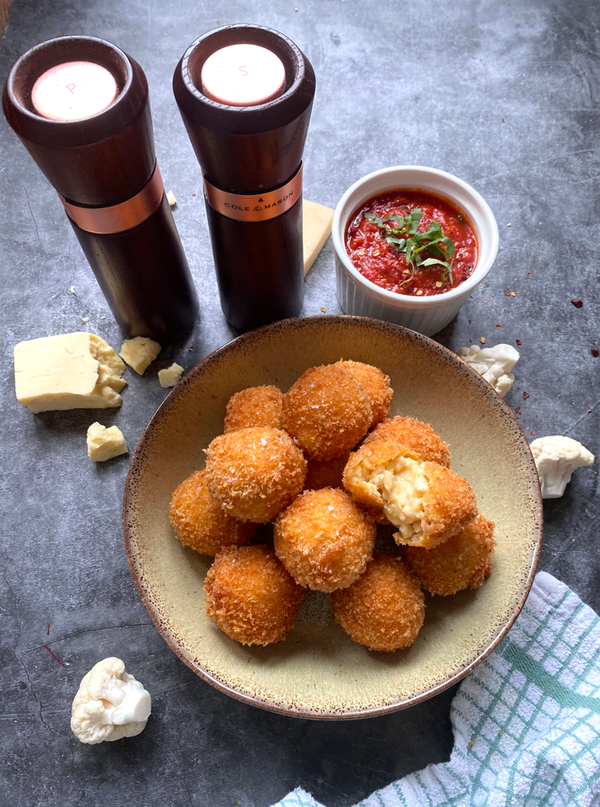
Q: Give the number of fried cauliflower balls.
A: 12